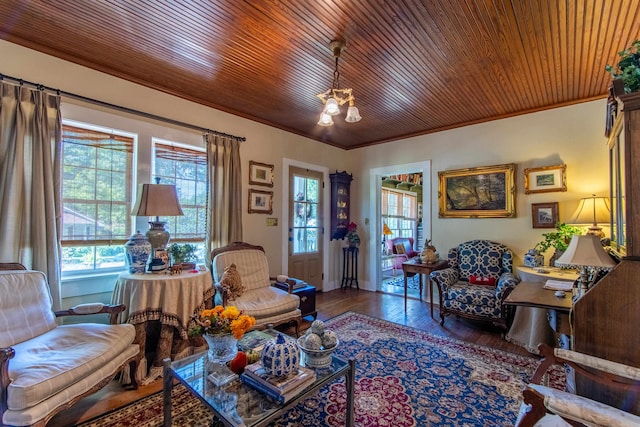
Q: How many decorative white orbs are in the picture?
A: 4